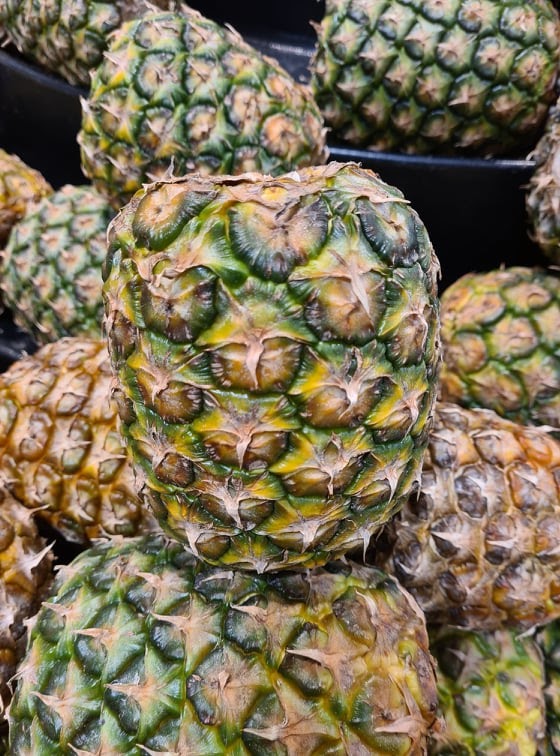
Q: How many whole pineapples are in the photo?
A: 1